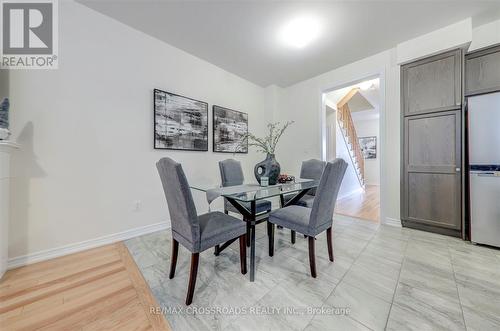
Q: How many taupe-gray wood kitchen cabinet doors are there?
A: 3